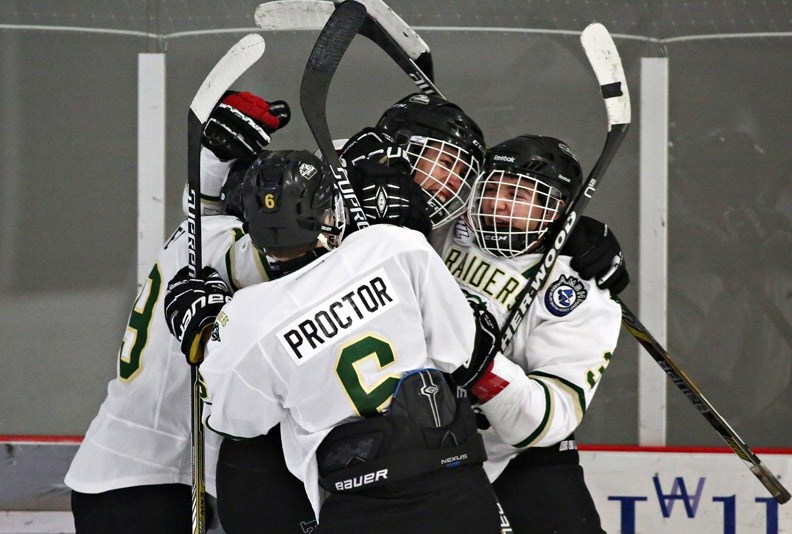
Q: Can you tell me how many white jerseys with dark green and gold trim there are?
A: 4